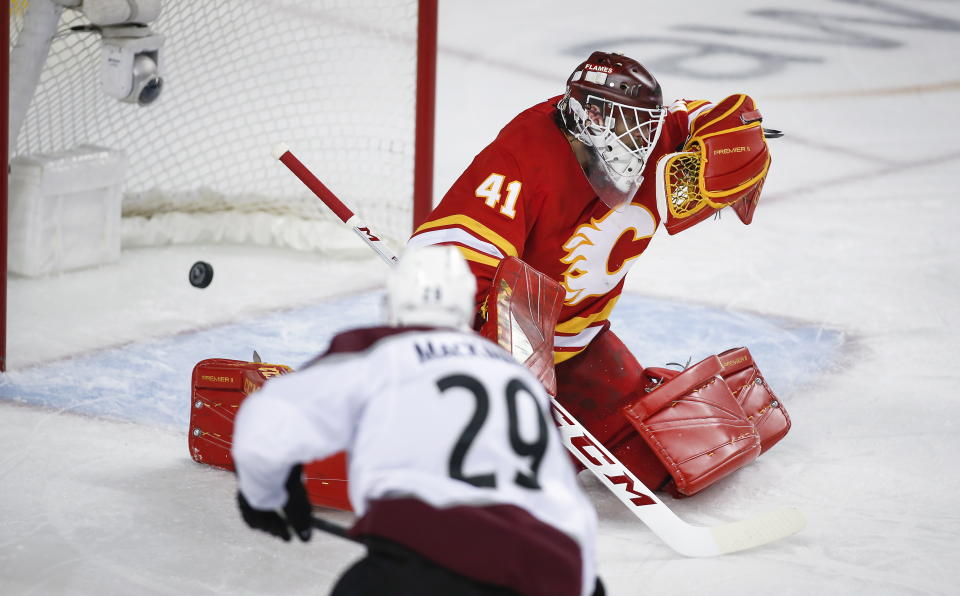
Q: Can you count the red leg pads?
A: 2